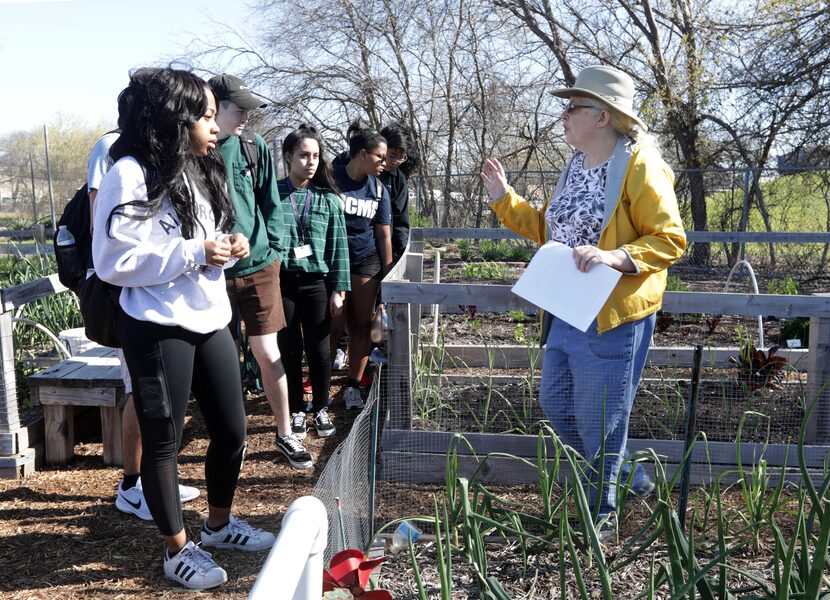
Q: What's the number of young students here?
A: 6